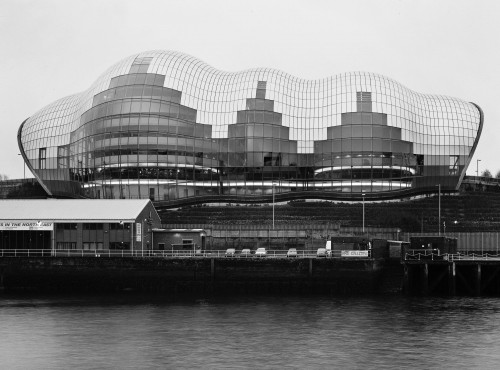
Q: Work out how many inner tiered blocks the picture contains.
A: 3